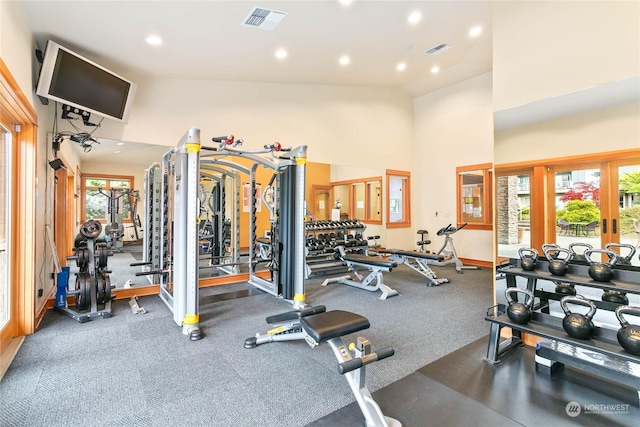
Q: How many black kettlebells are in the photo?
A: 6